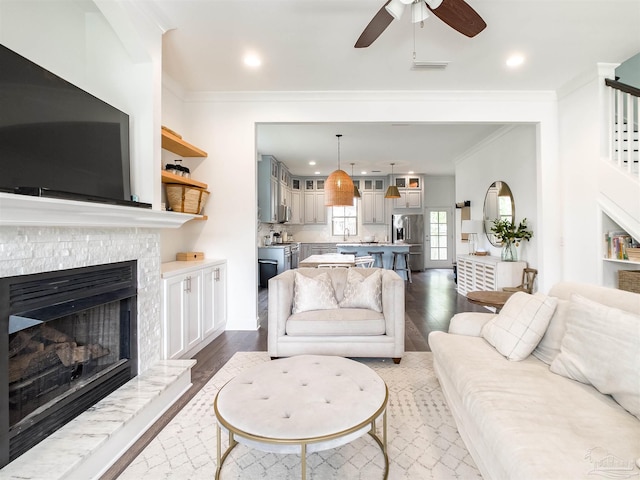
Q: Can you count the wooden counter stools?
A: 3